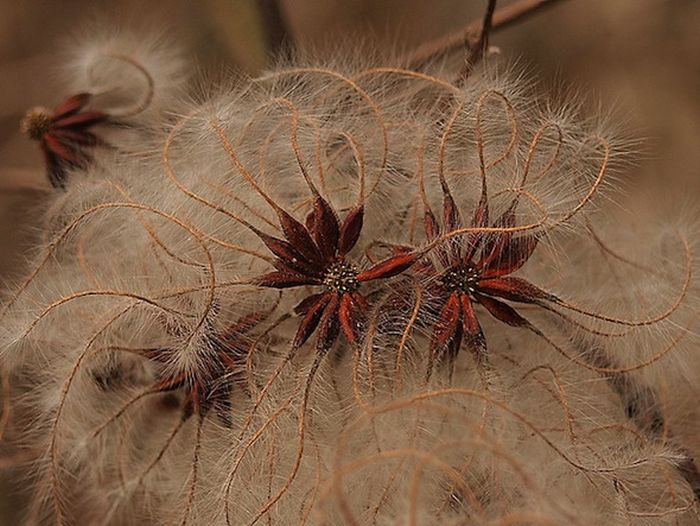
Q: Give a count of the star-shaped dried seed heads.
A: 4